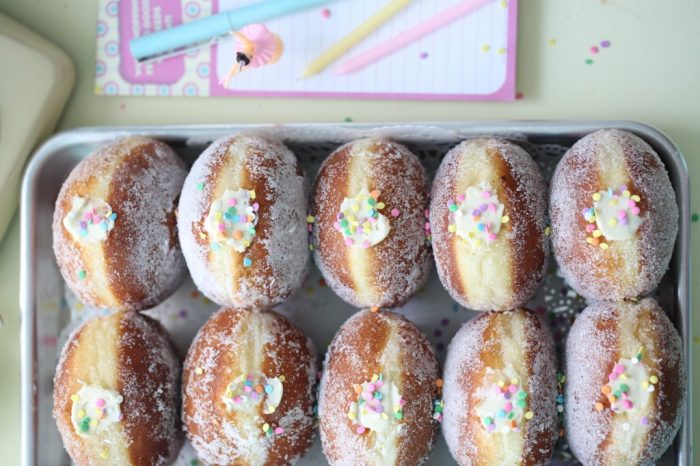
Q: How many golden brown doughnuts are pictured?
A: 10